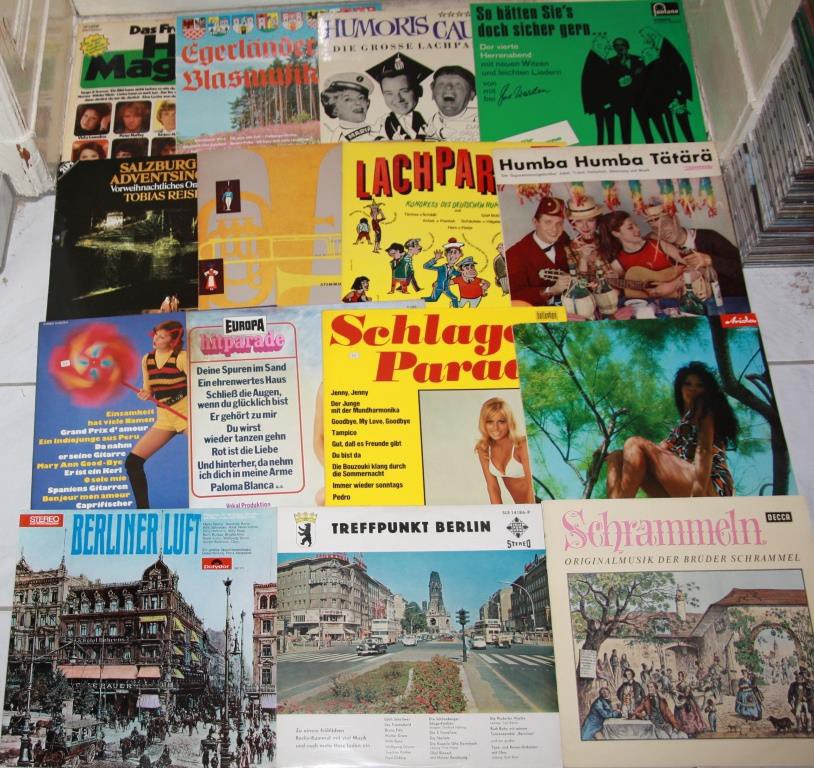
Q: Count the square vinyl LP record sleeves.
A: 15